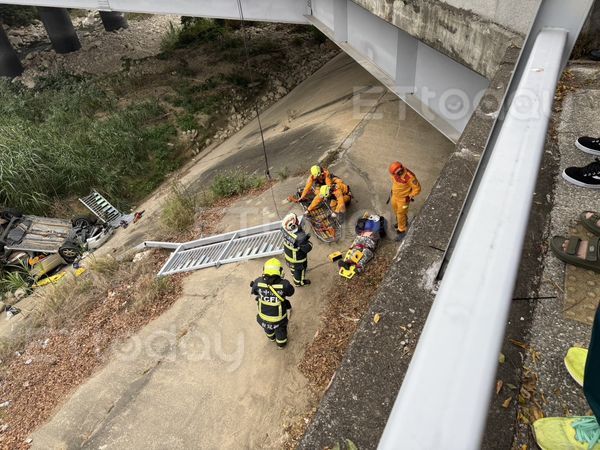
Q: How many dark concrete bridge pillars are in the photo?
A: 3